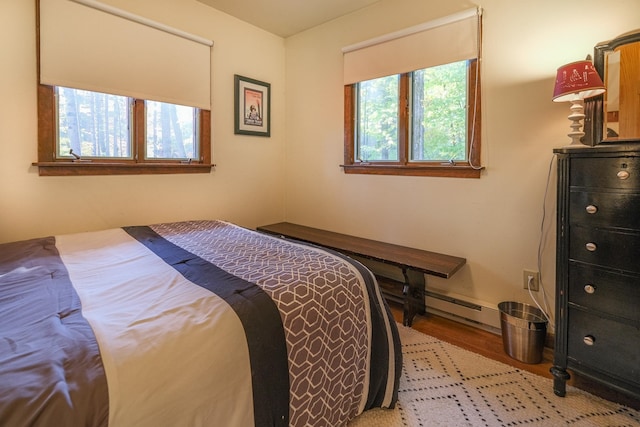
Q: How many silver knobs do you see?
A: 5